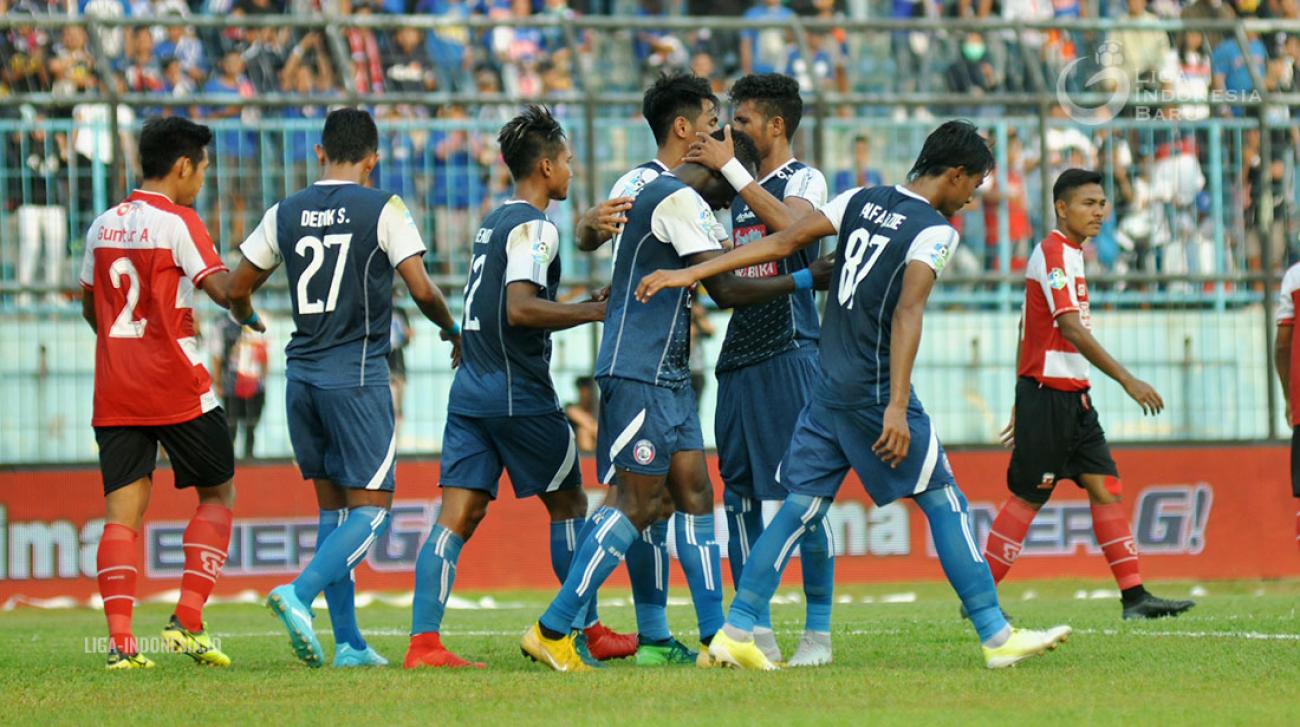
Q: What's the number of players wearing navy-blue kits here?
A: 6